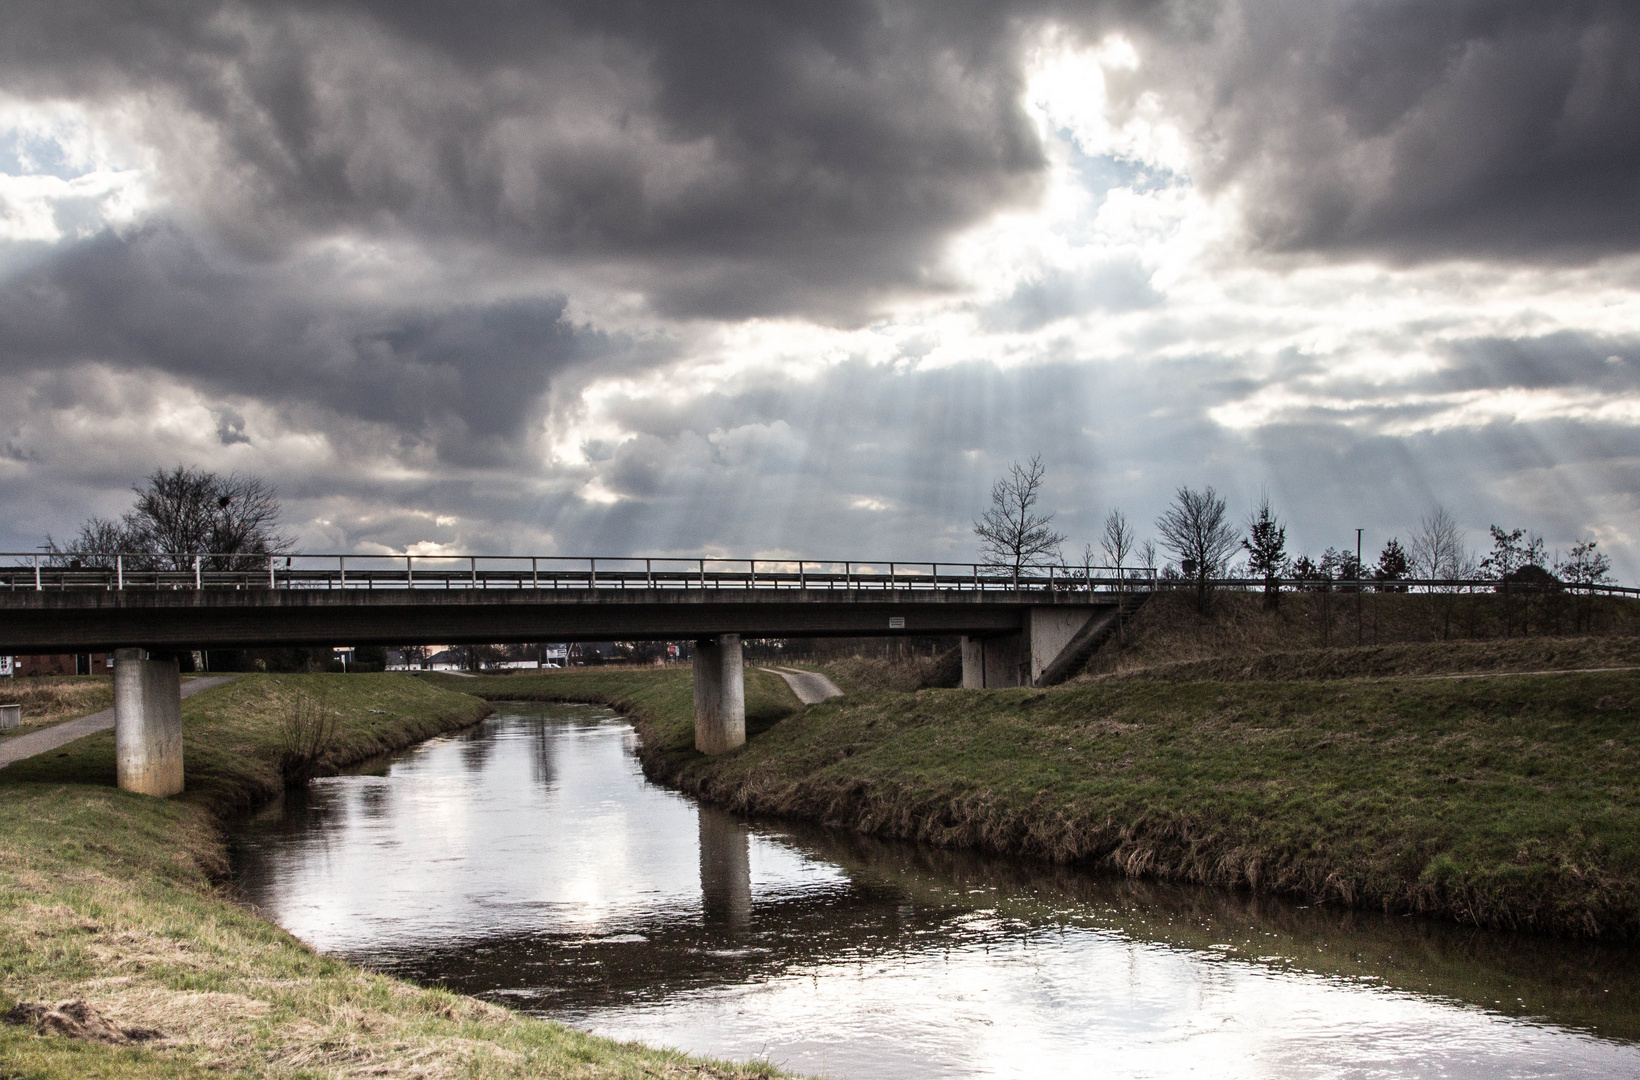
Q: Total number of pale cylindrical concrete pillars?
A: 2